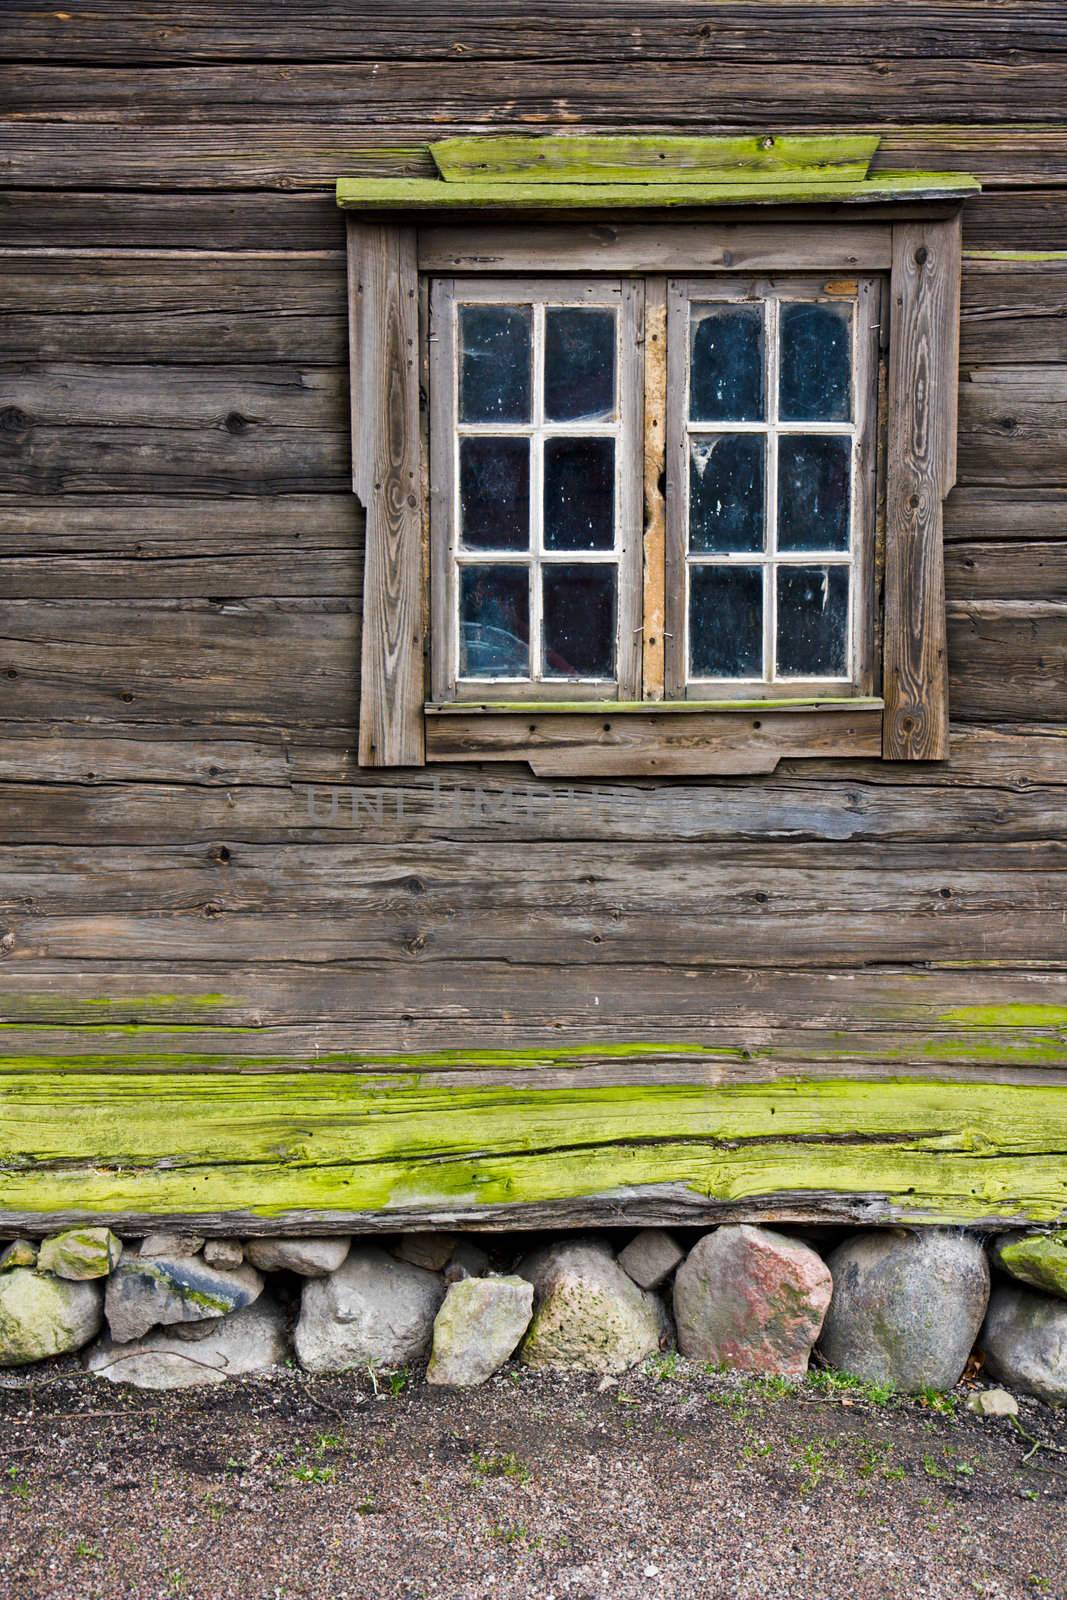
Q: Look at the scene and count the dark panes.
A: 12